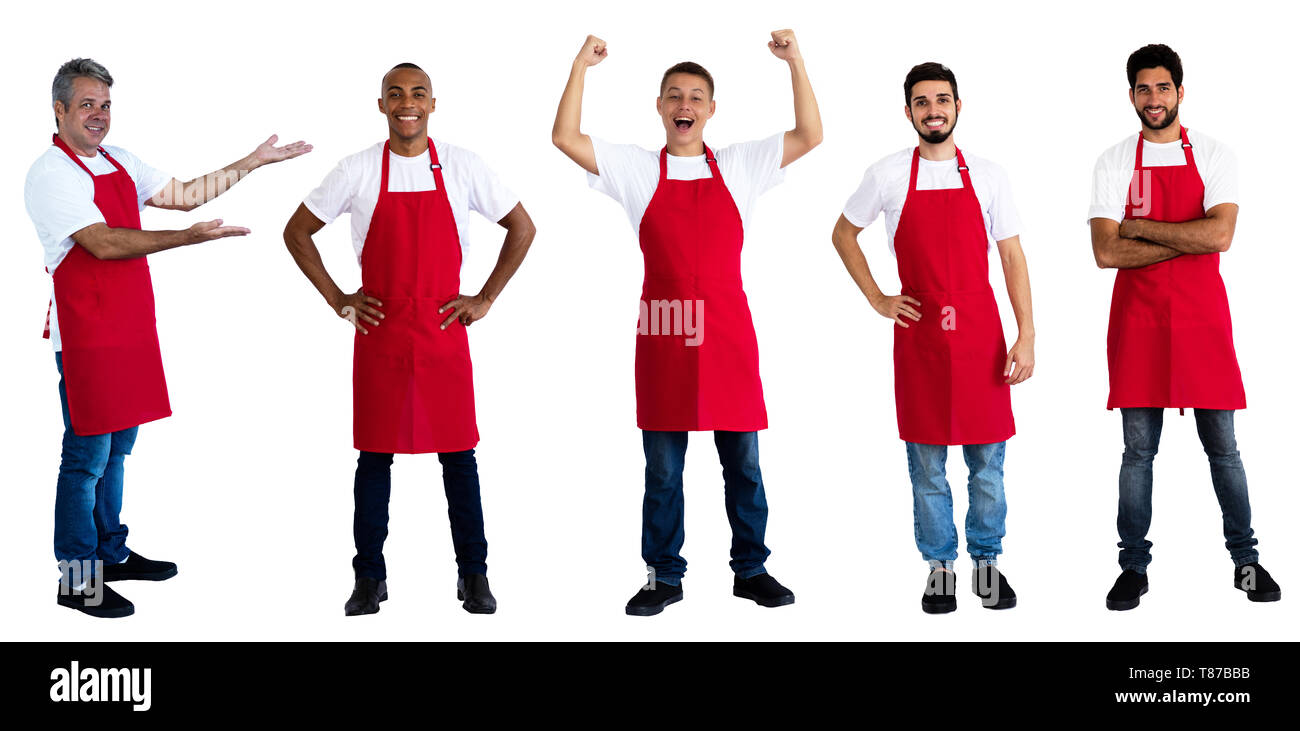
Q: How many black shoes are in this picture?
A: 10